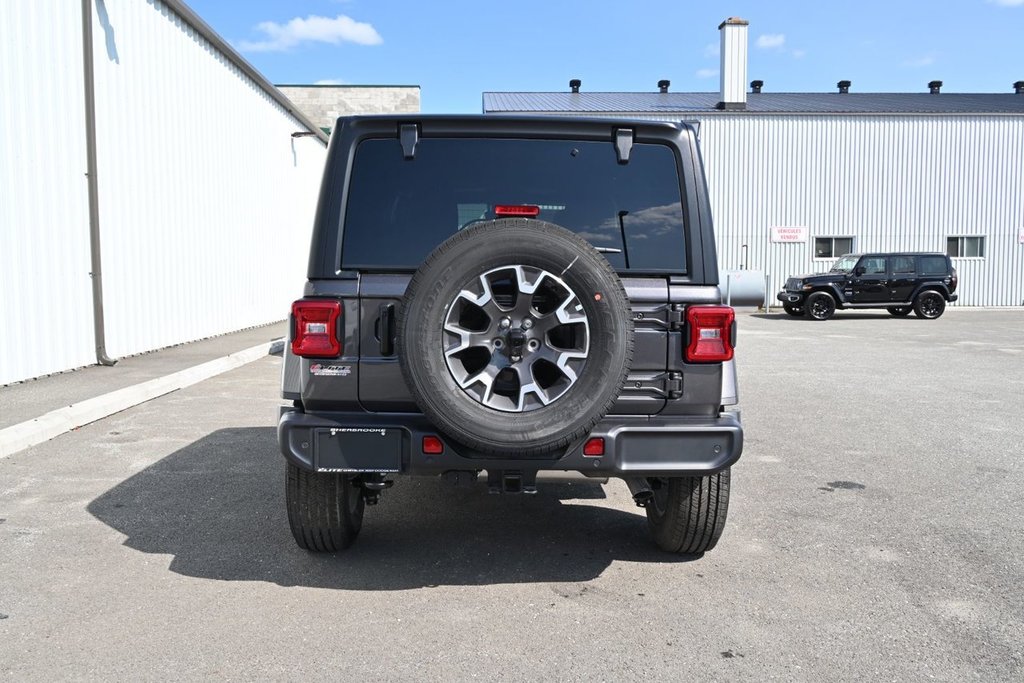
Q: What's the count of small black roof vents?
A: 6